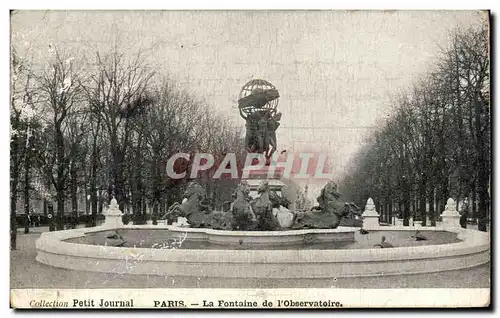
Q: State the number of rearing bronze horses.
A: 4